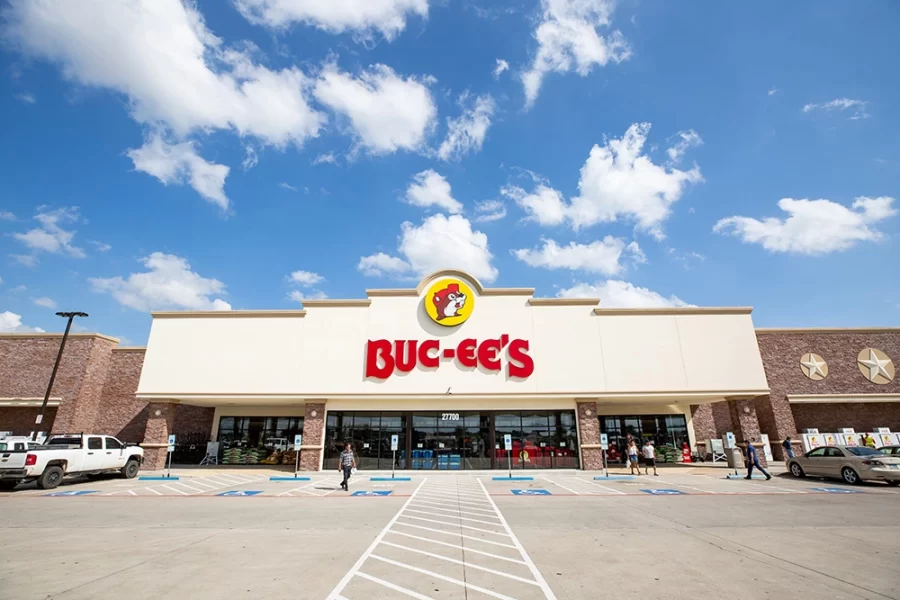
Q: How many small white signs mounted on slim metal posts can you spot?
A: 6